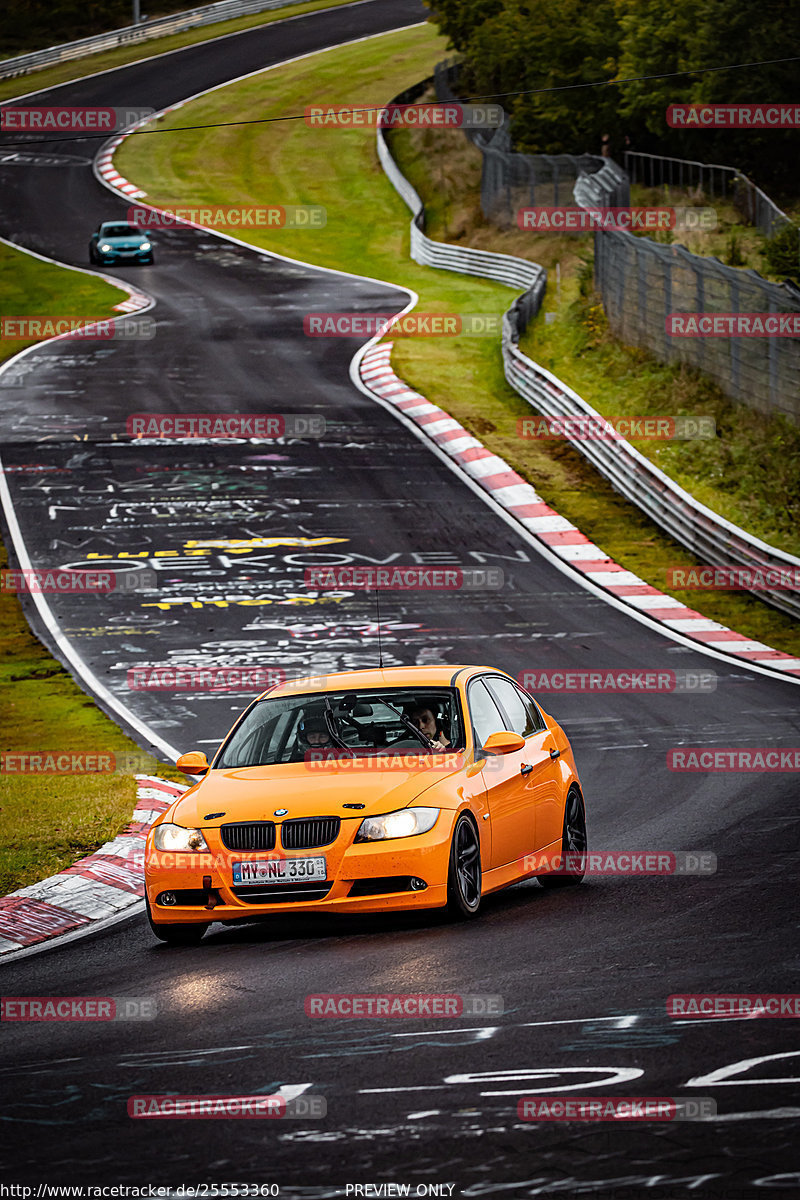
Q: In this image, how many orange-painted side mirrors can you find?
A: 2